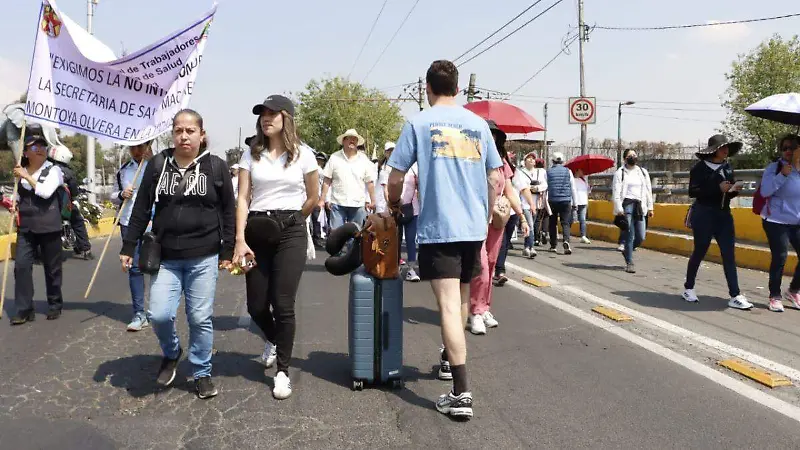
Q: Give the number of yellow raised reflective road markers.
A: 3